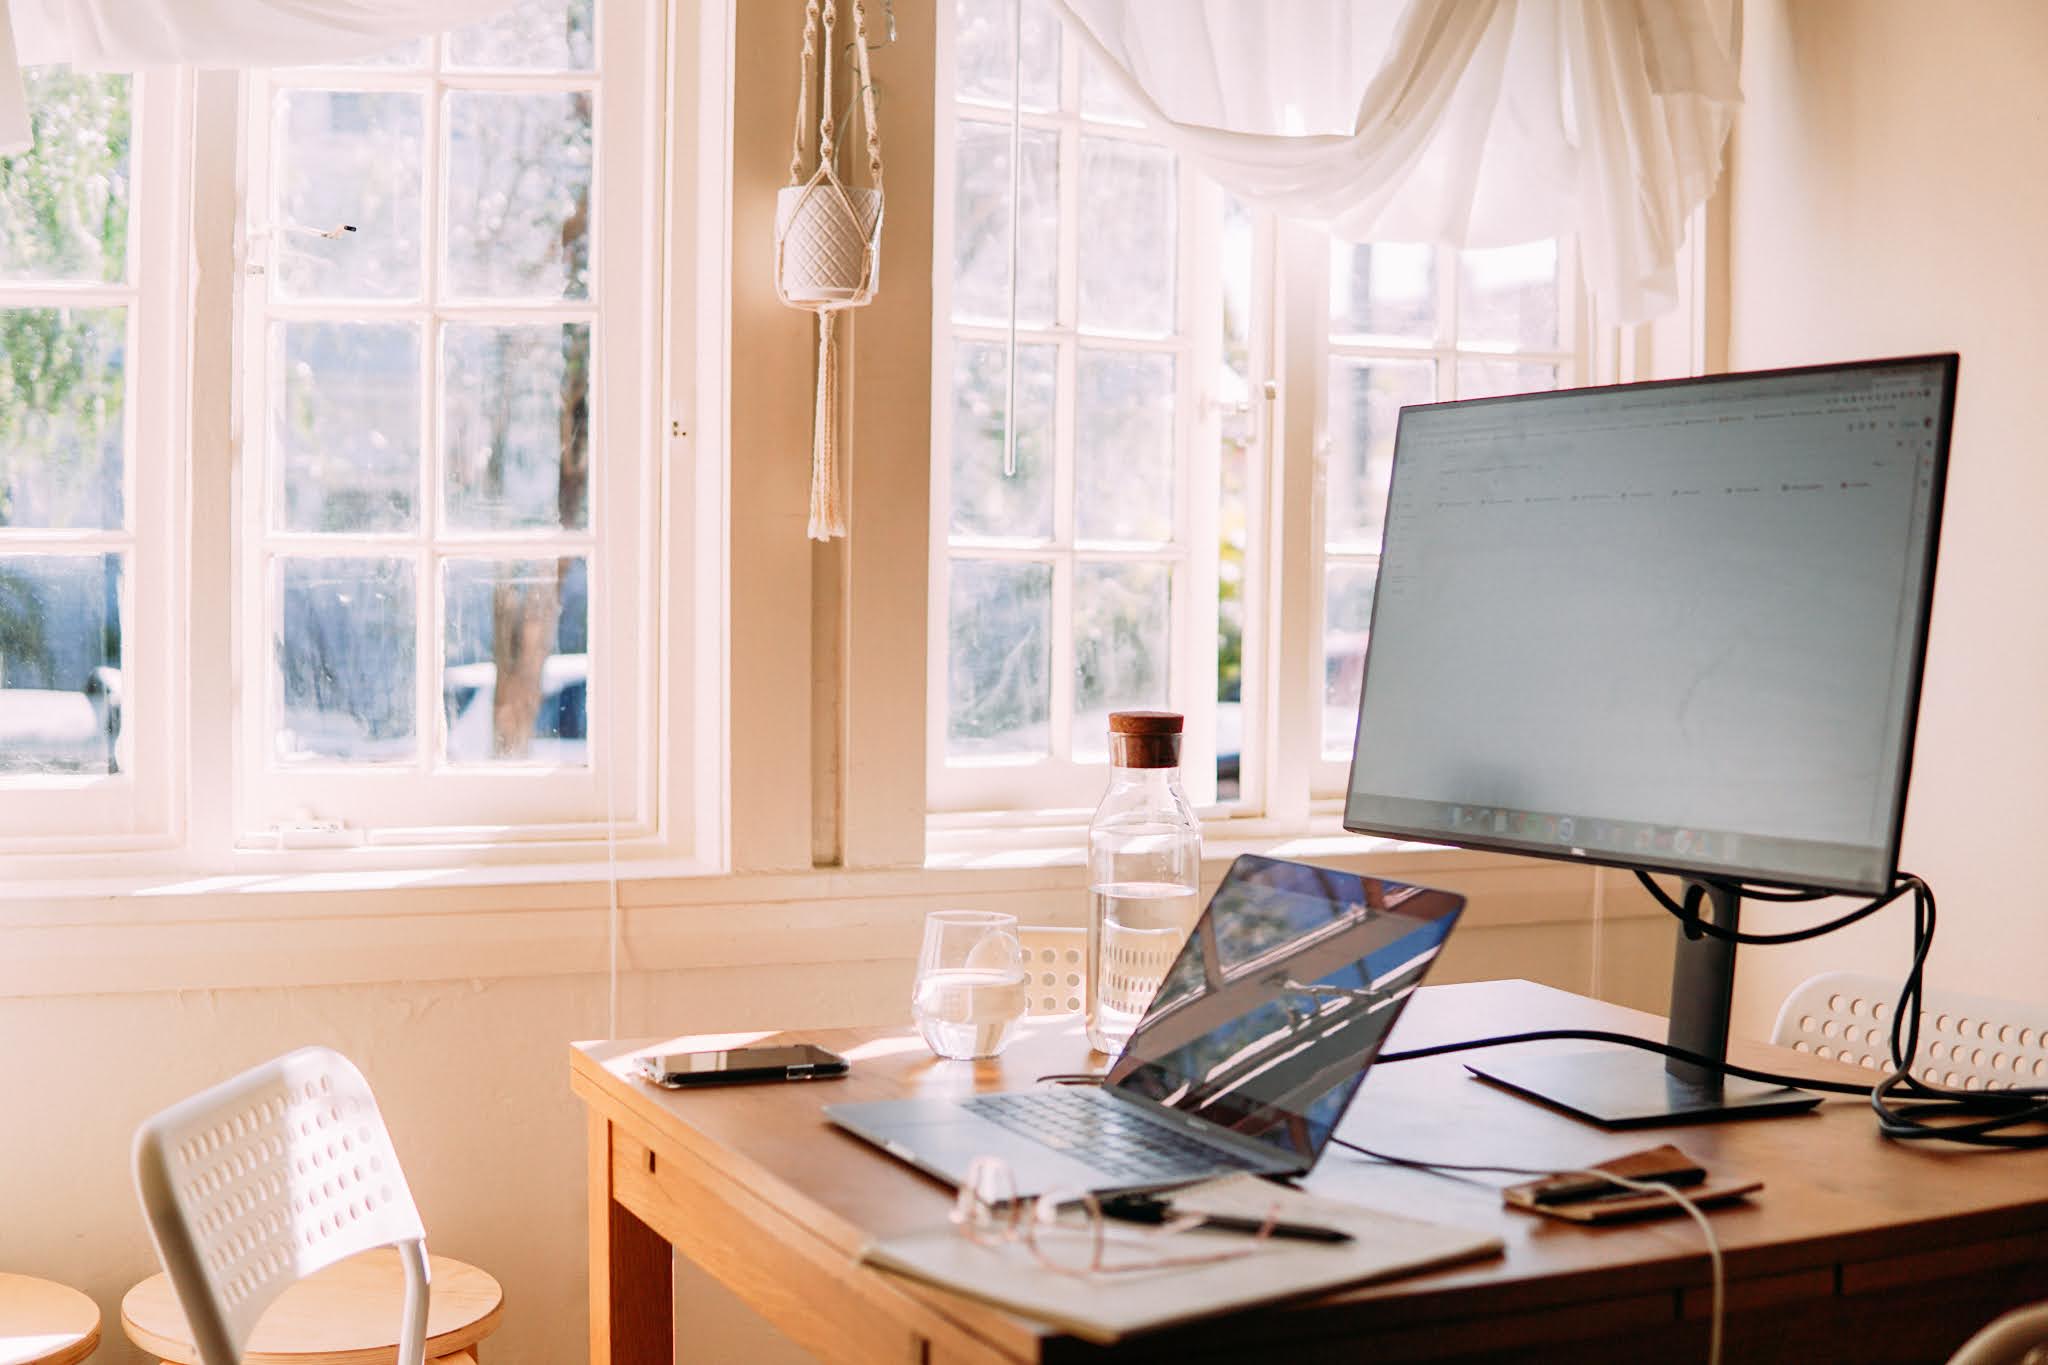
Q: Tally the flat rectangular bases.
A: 1